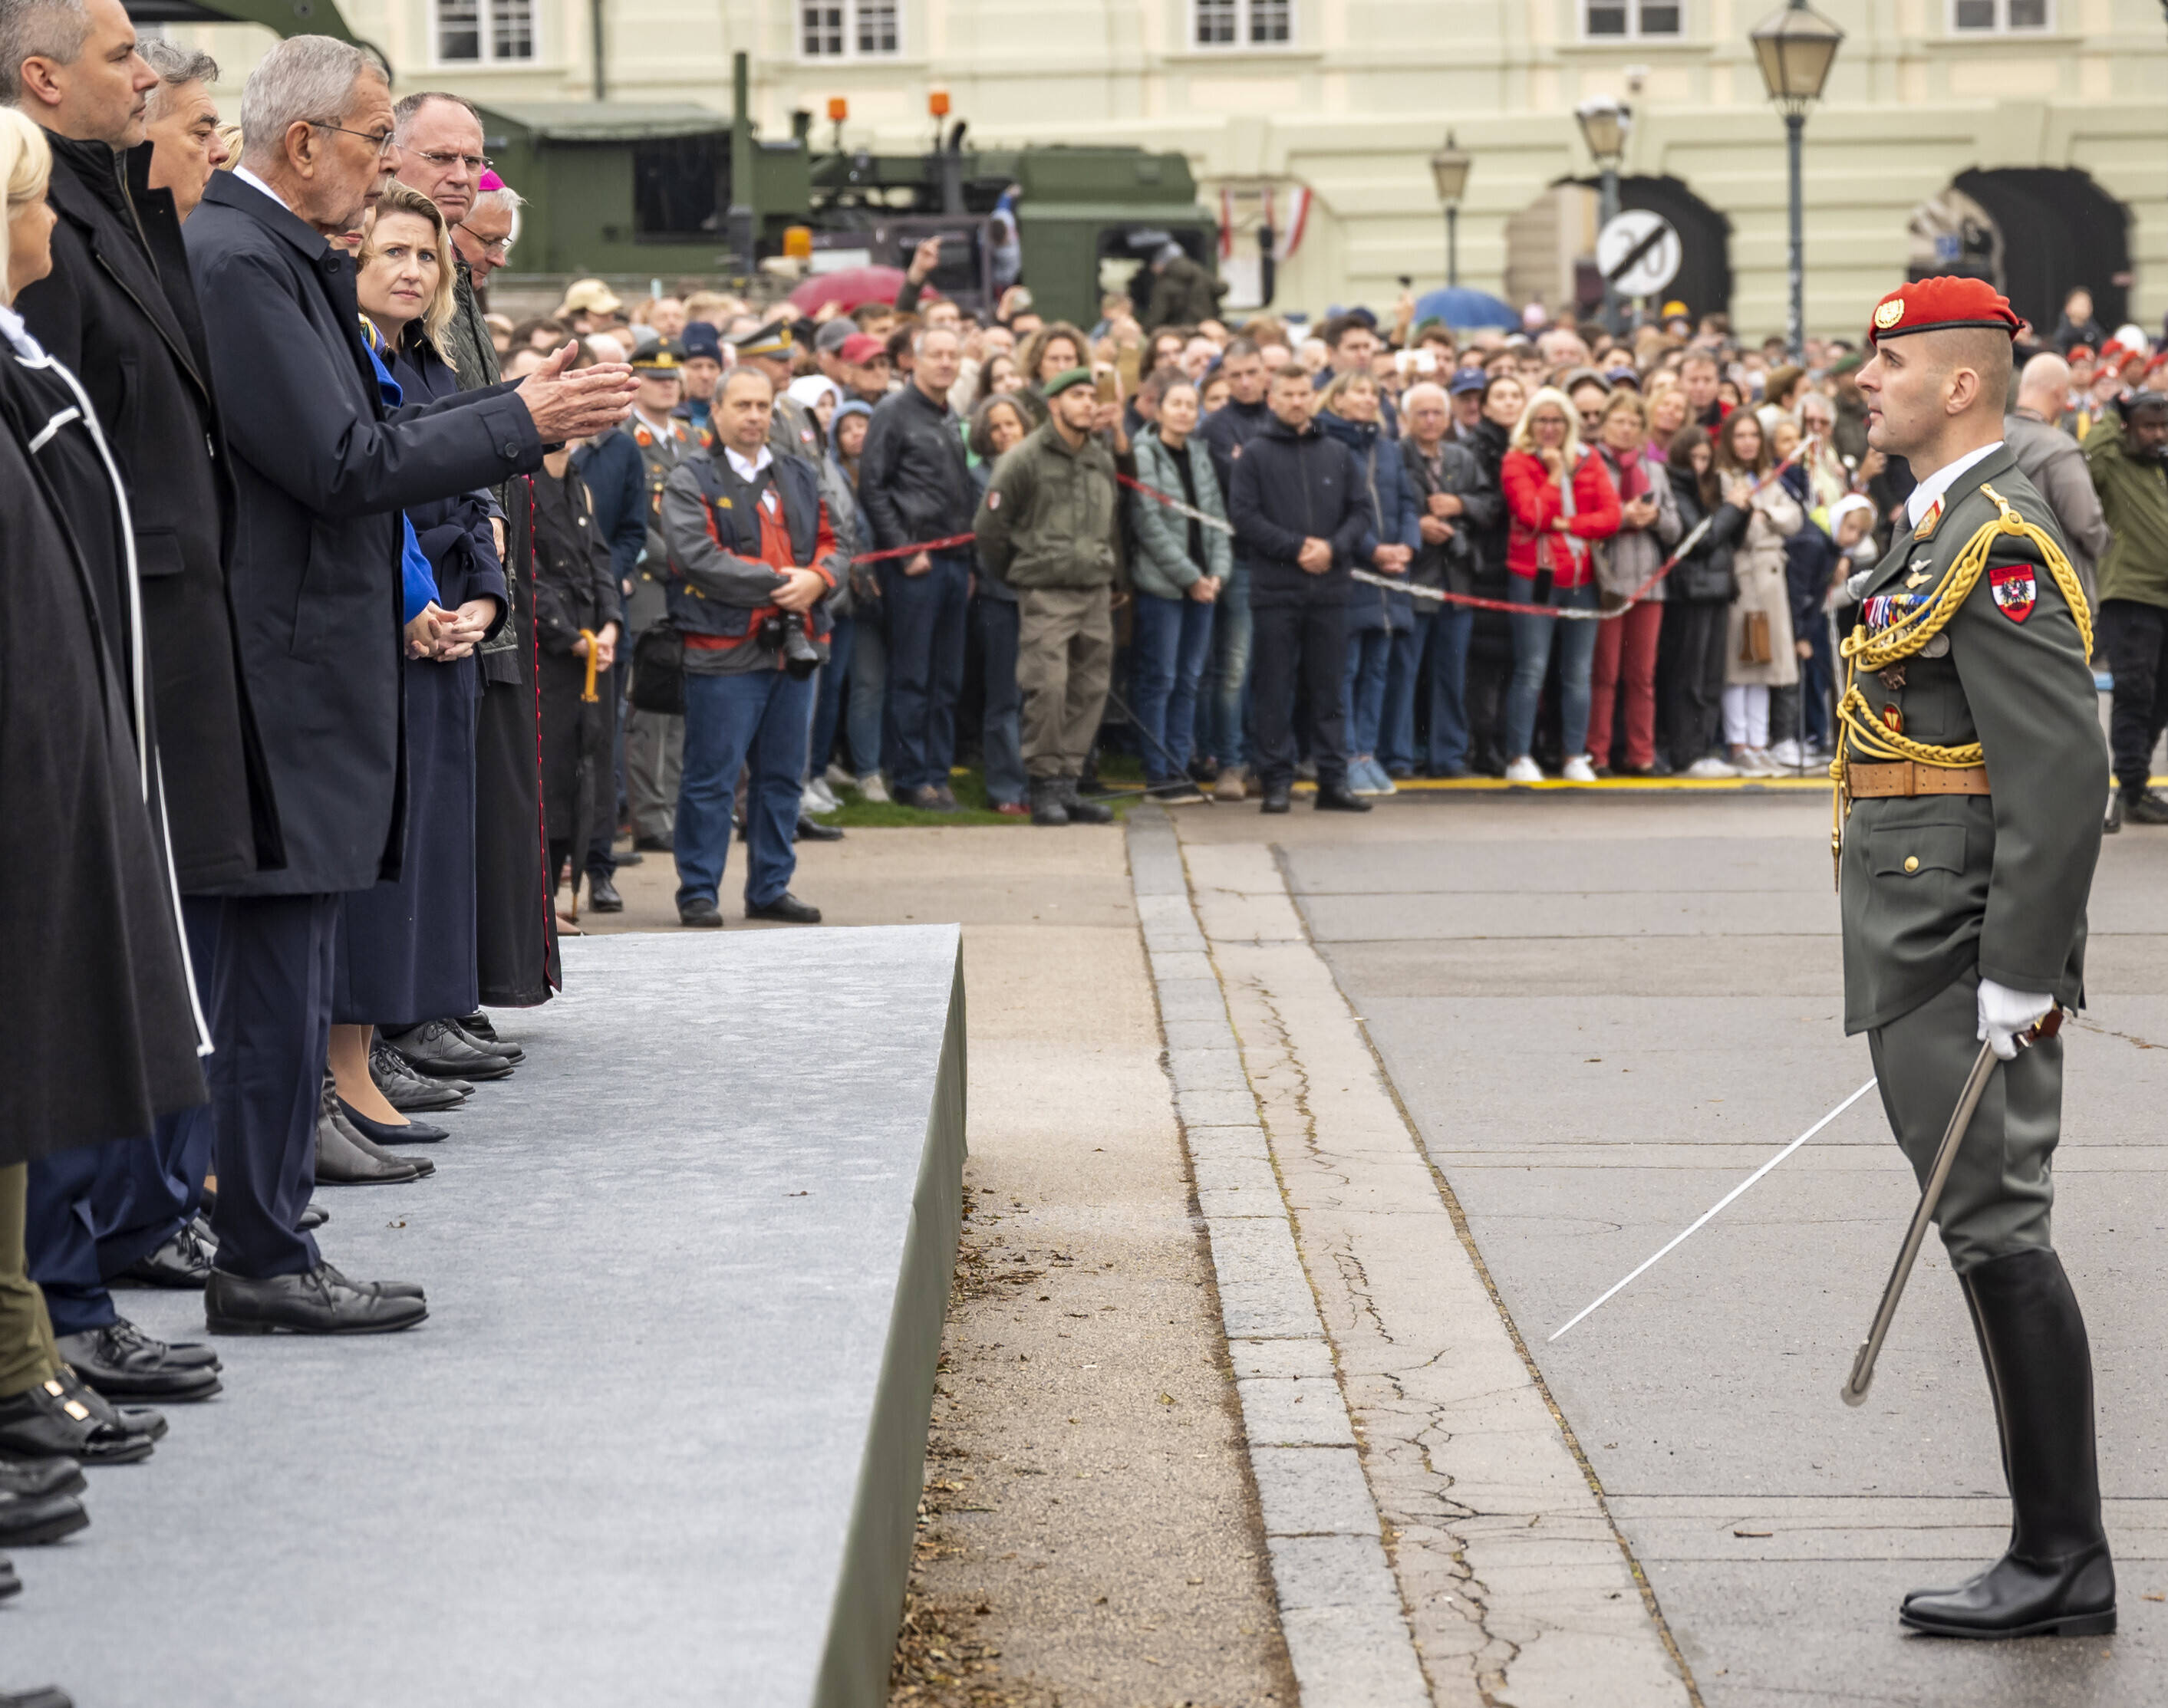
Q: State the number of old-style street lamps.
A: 3